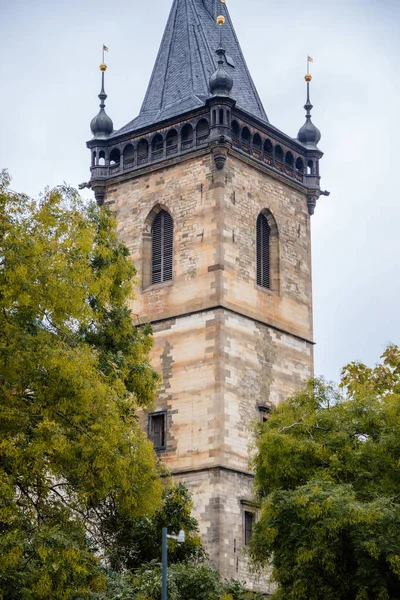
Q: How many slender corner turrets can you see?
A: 3